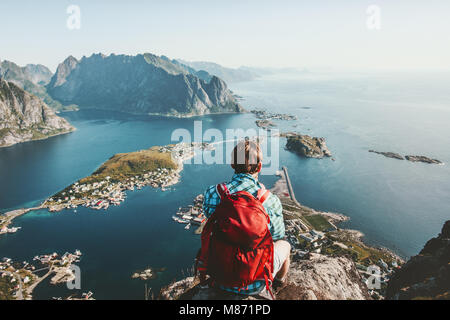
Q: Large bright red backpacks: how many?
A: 1